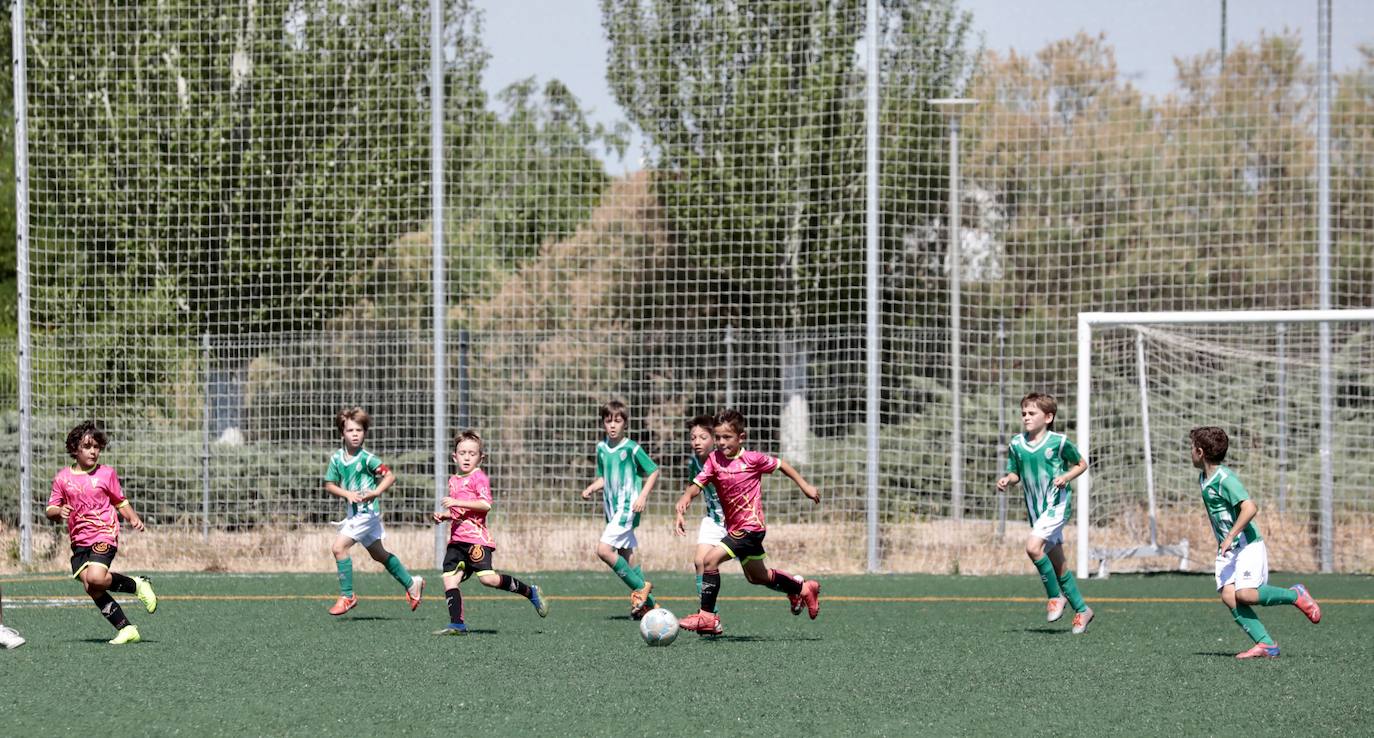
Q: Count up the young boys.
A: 8